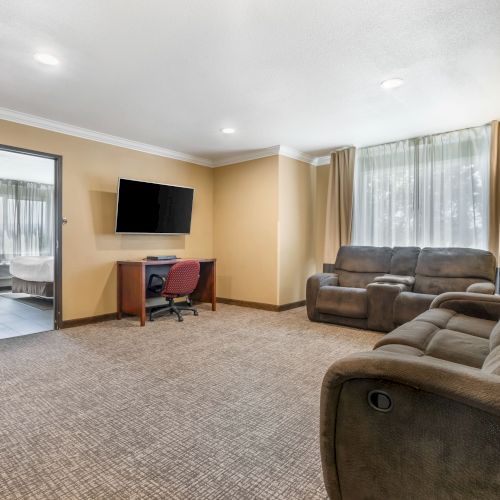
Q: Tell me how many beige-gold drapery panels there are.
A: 2